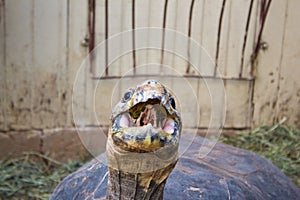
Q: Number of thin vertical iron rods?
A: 6